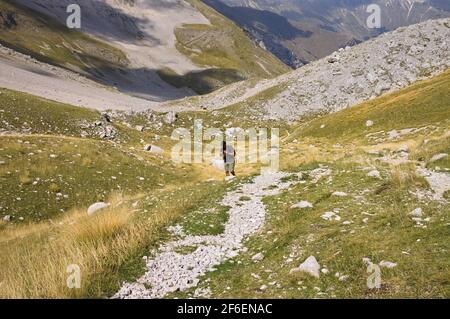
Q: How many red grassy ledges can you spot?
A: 0